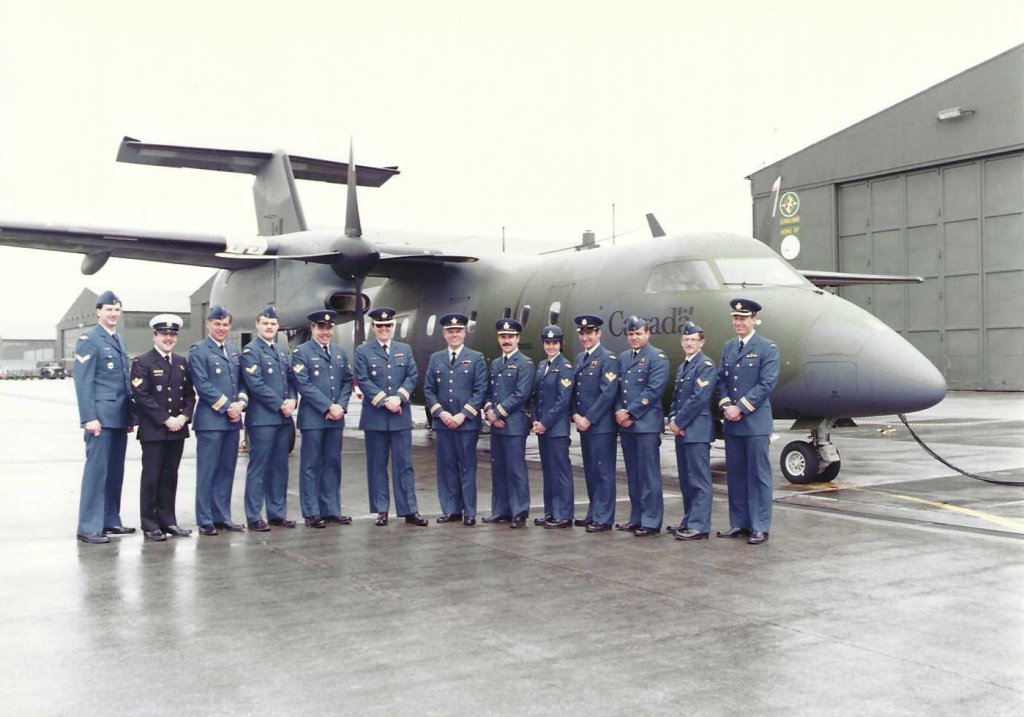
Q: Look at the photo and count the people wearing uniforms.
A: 13